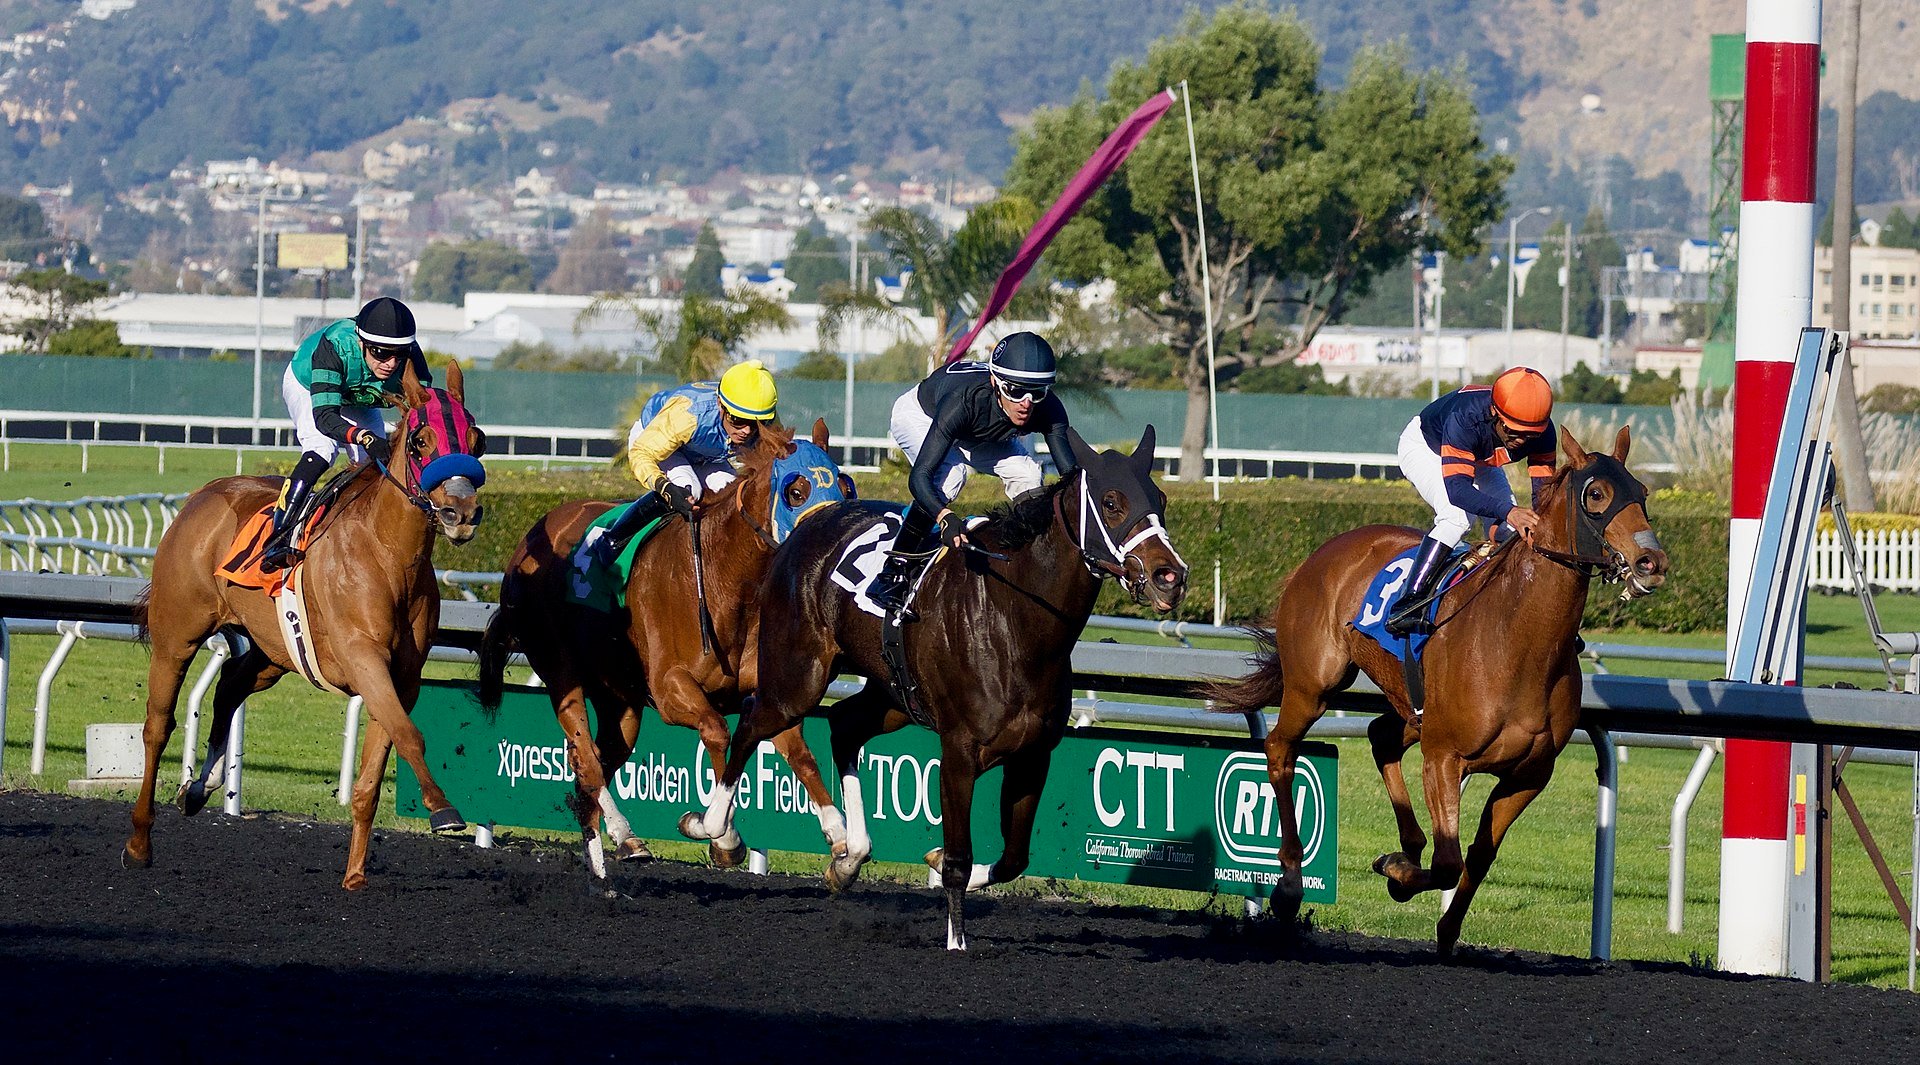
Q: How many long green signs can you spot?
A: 1